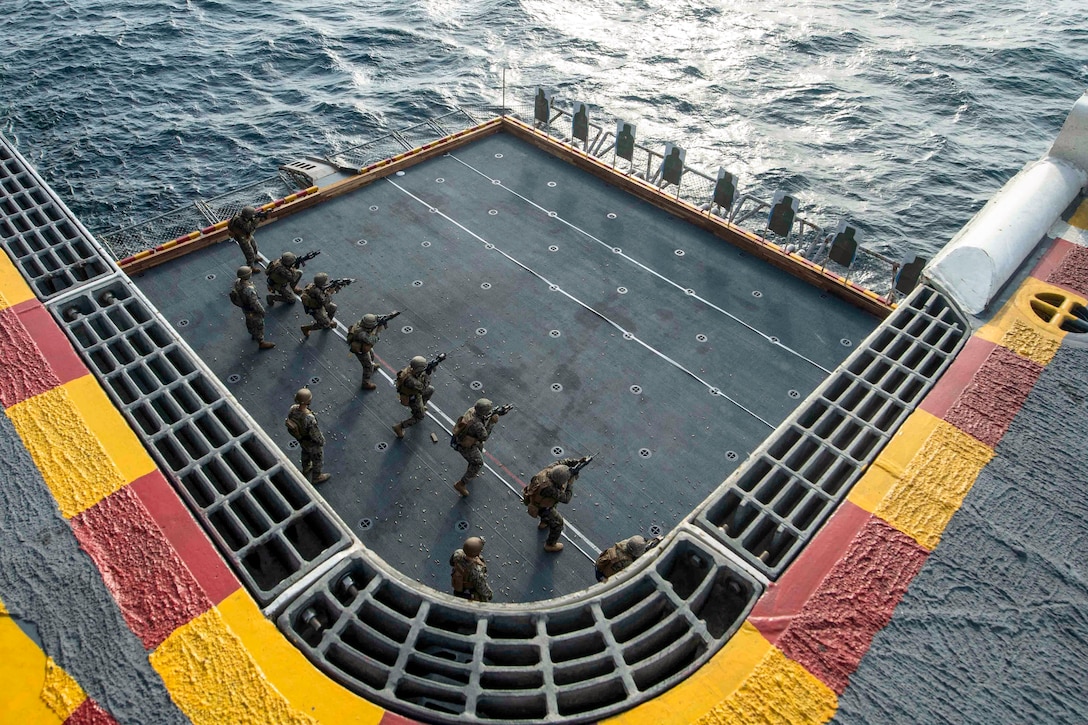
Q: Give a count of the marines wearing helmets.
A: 11